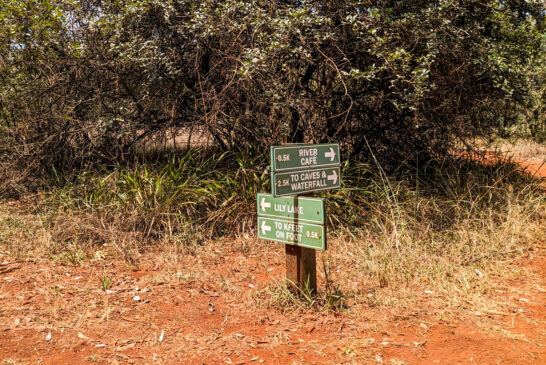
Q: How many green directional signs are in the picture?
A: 4